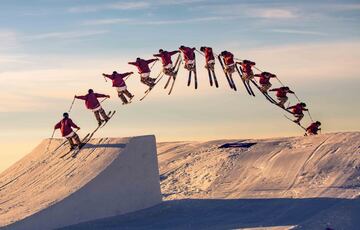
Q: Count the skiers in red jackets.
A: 13